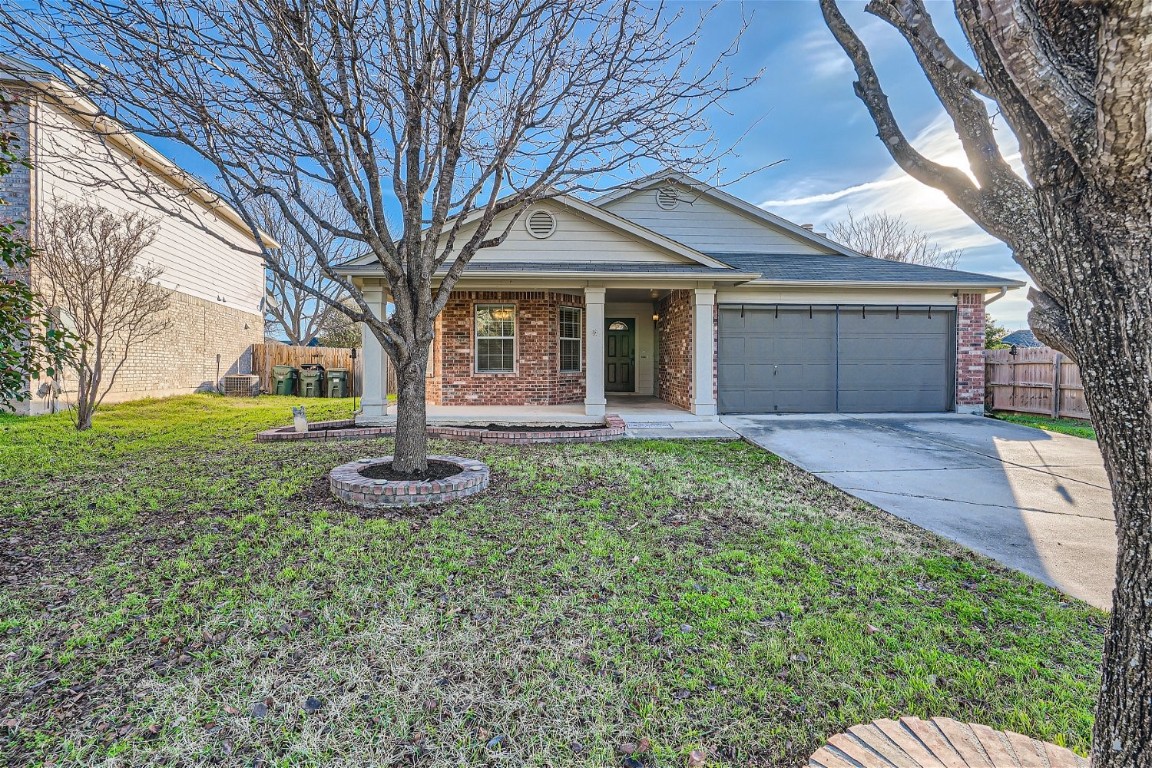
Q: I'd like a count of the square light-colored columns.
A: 3